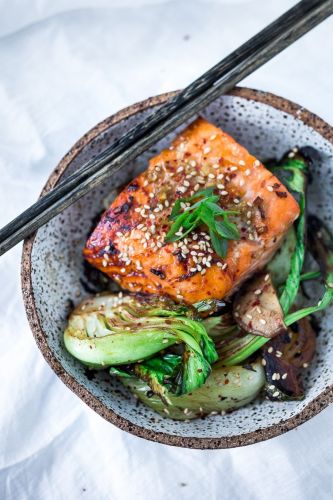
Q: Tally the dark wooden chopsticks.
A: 2